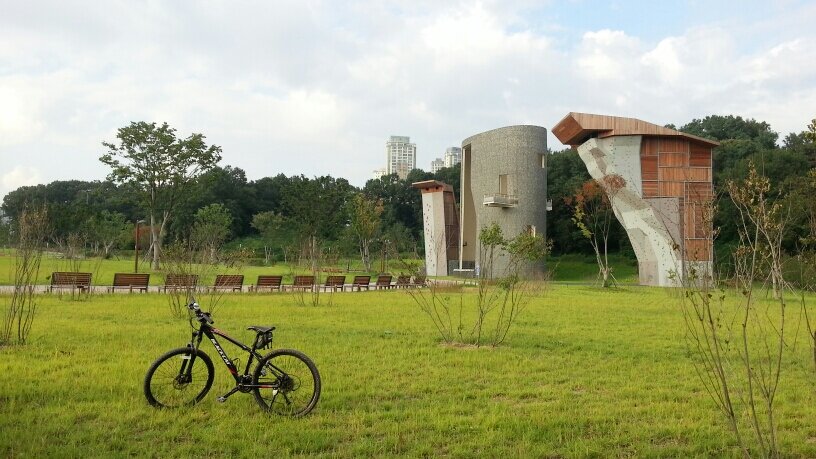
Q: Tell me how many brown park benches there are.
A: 11